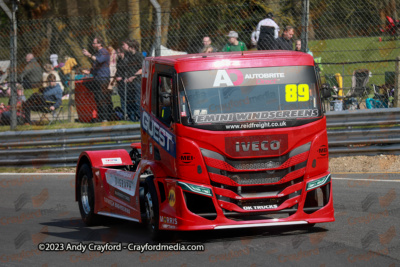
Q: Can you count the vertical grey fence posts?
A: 3